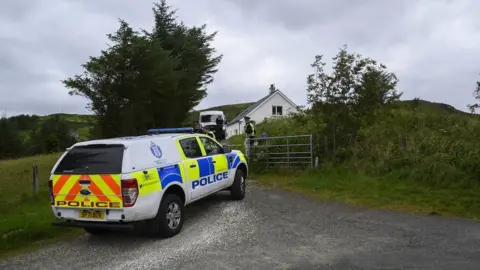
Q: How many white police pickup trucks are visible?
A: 1